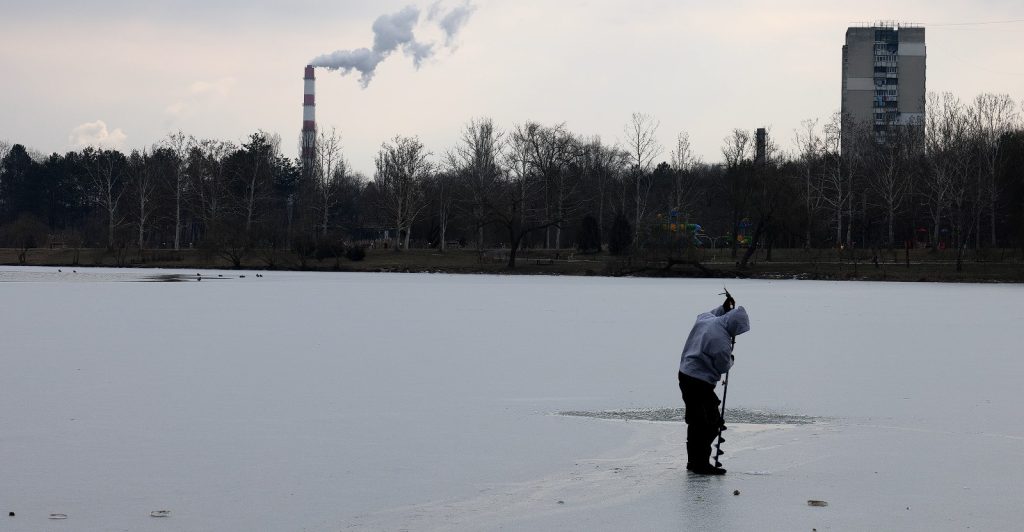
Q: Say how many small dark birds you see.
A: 8